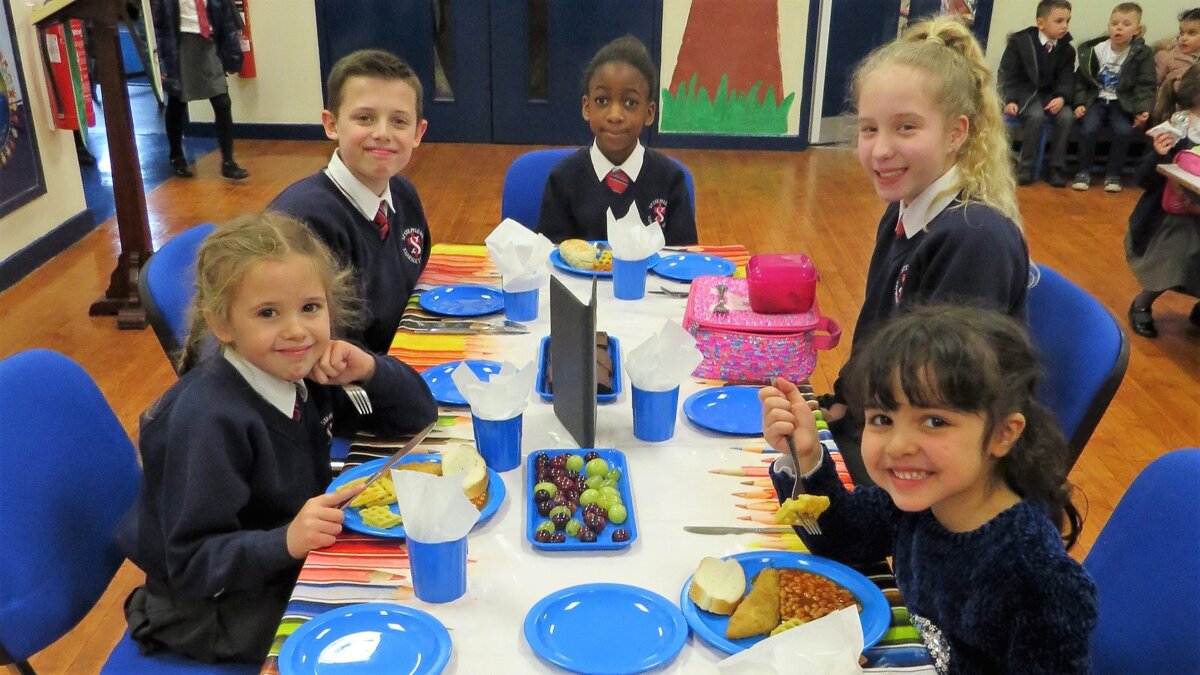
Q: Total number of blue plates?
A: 9